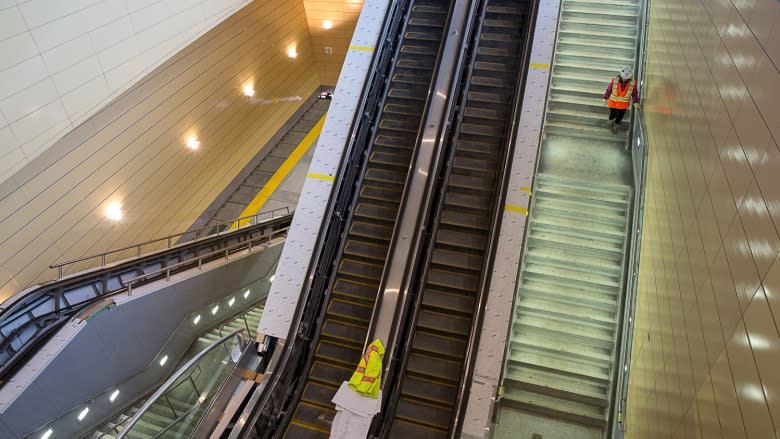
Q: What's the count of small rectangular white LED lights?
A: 9